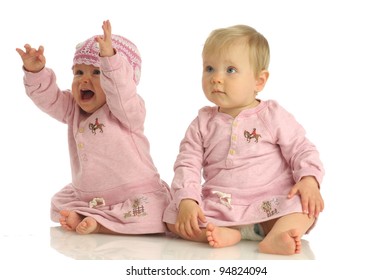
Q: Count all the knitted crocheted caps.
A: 1